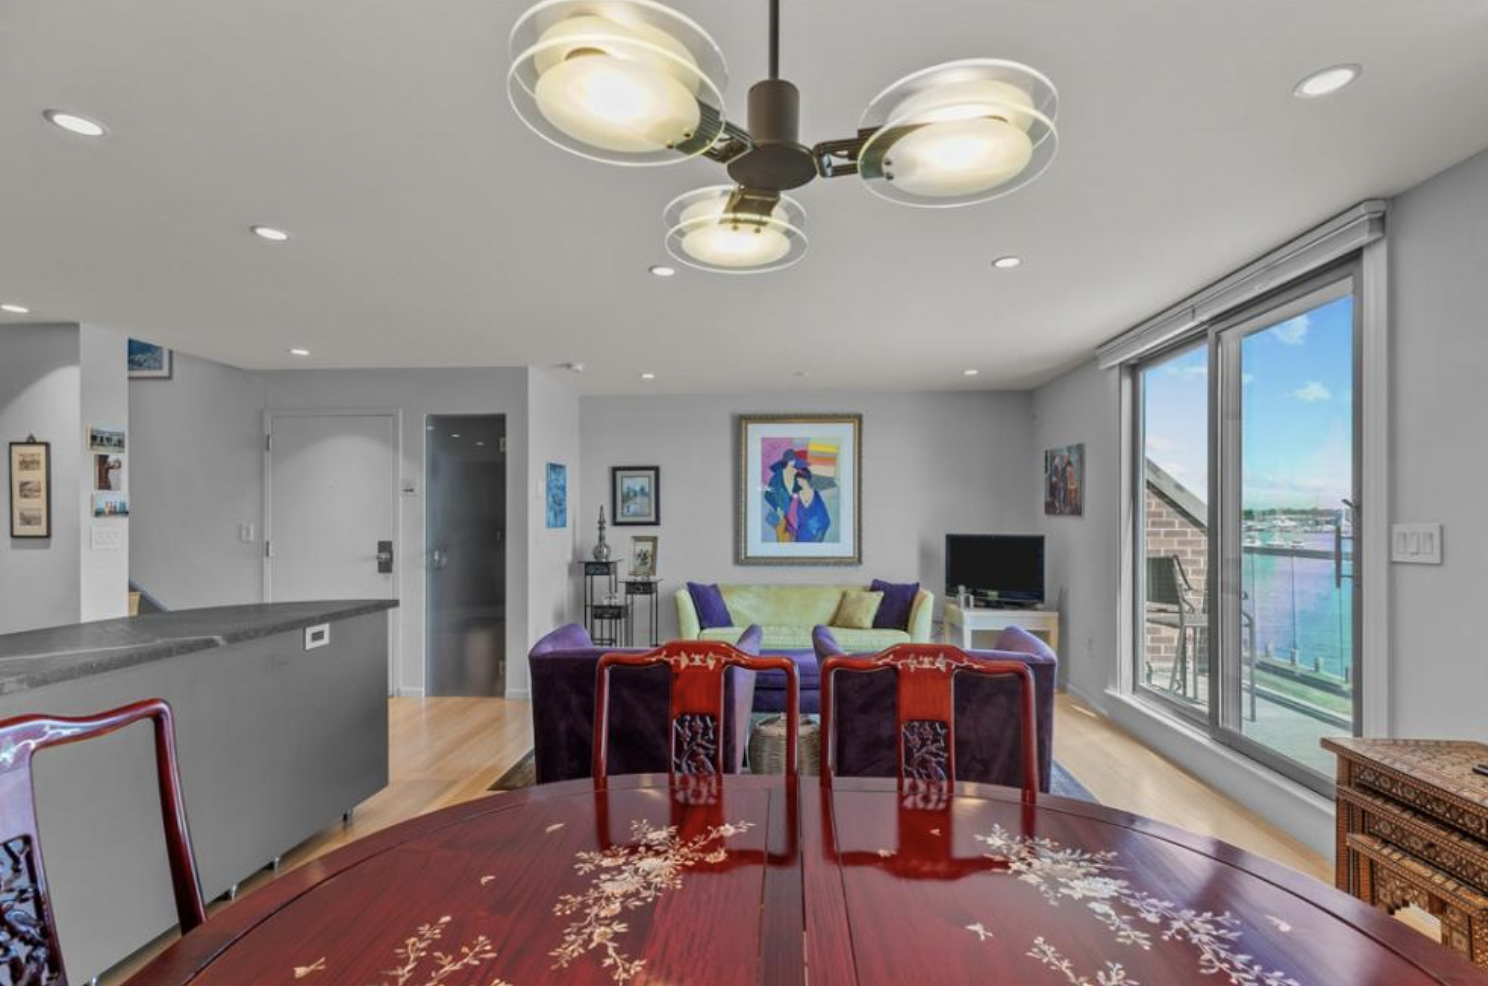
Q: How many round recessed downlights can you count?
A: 9